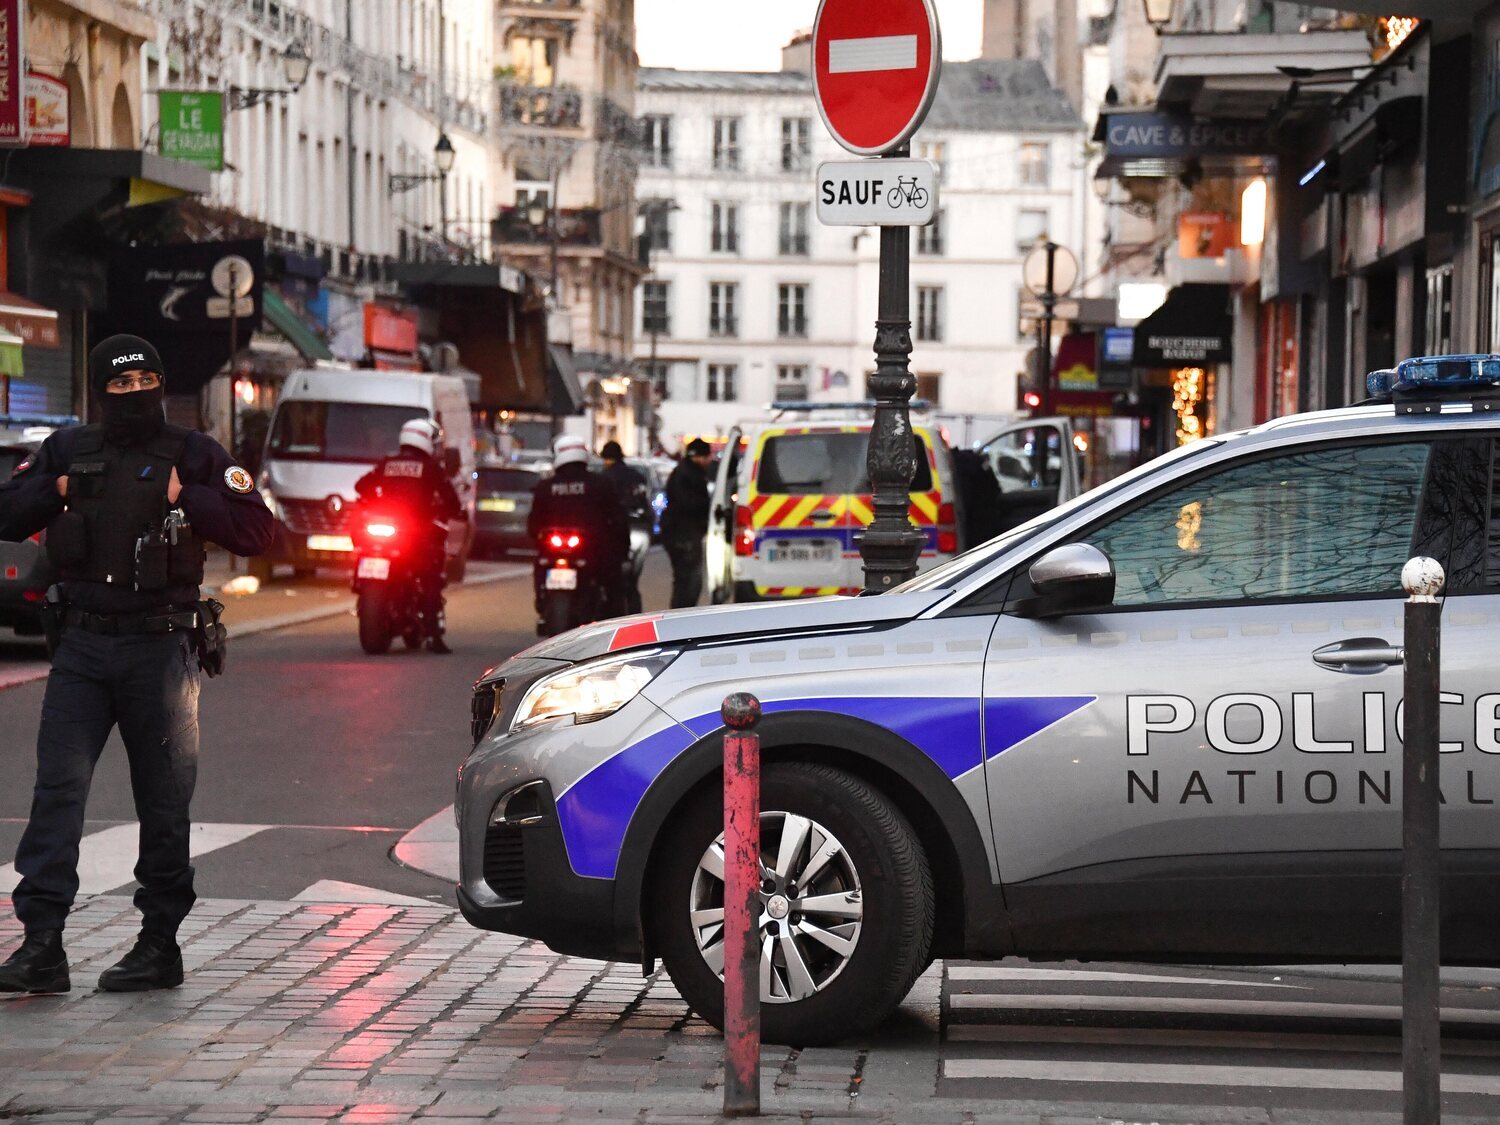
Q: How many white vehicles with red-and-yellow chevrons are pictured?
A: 1